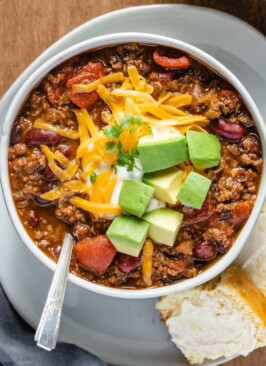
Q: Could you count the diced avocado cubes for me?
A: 7